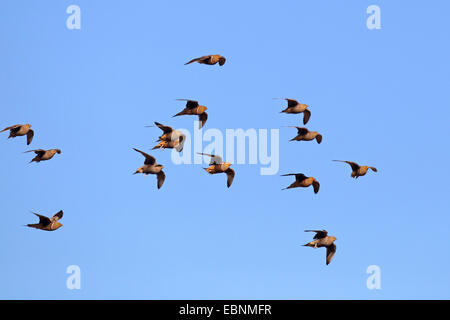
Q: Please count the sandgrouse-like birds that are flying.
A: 14